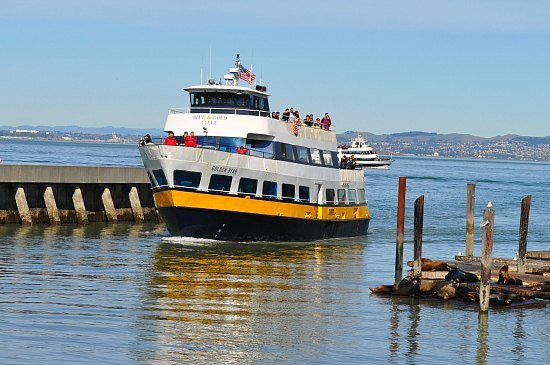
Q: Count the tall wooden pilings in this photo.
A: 5